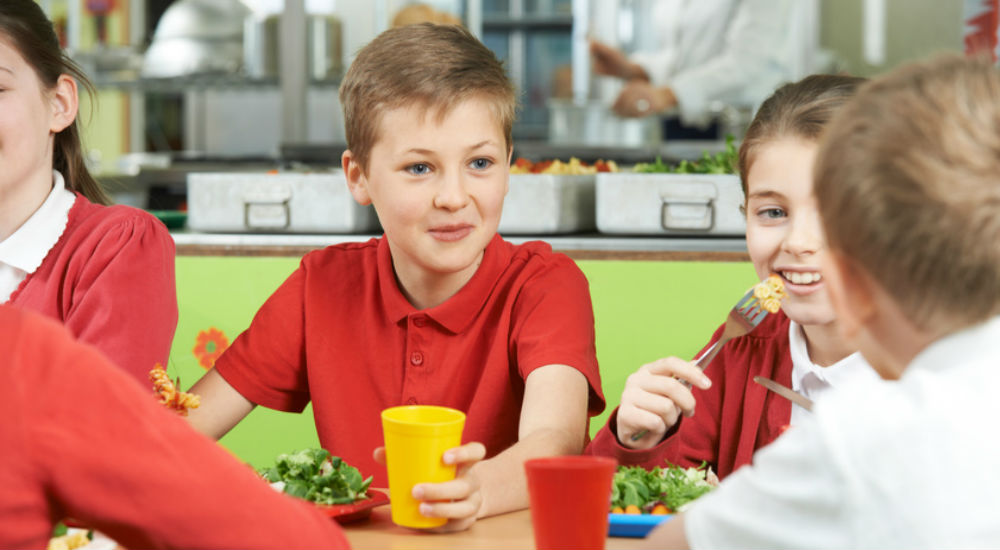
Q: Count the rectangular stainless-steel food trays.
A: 3